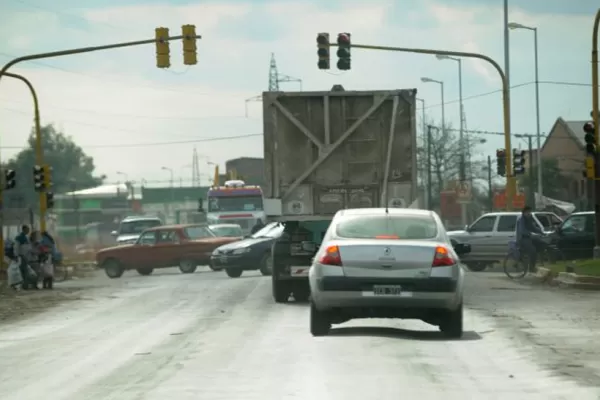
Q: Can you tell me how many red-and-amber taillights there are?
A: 2